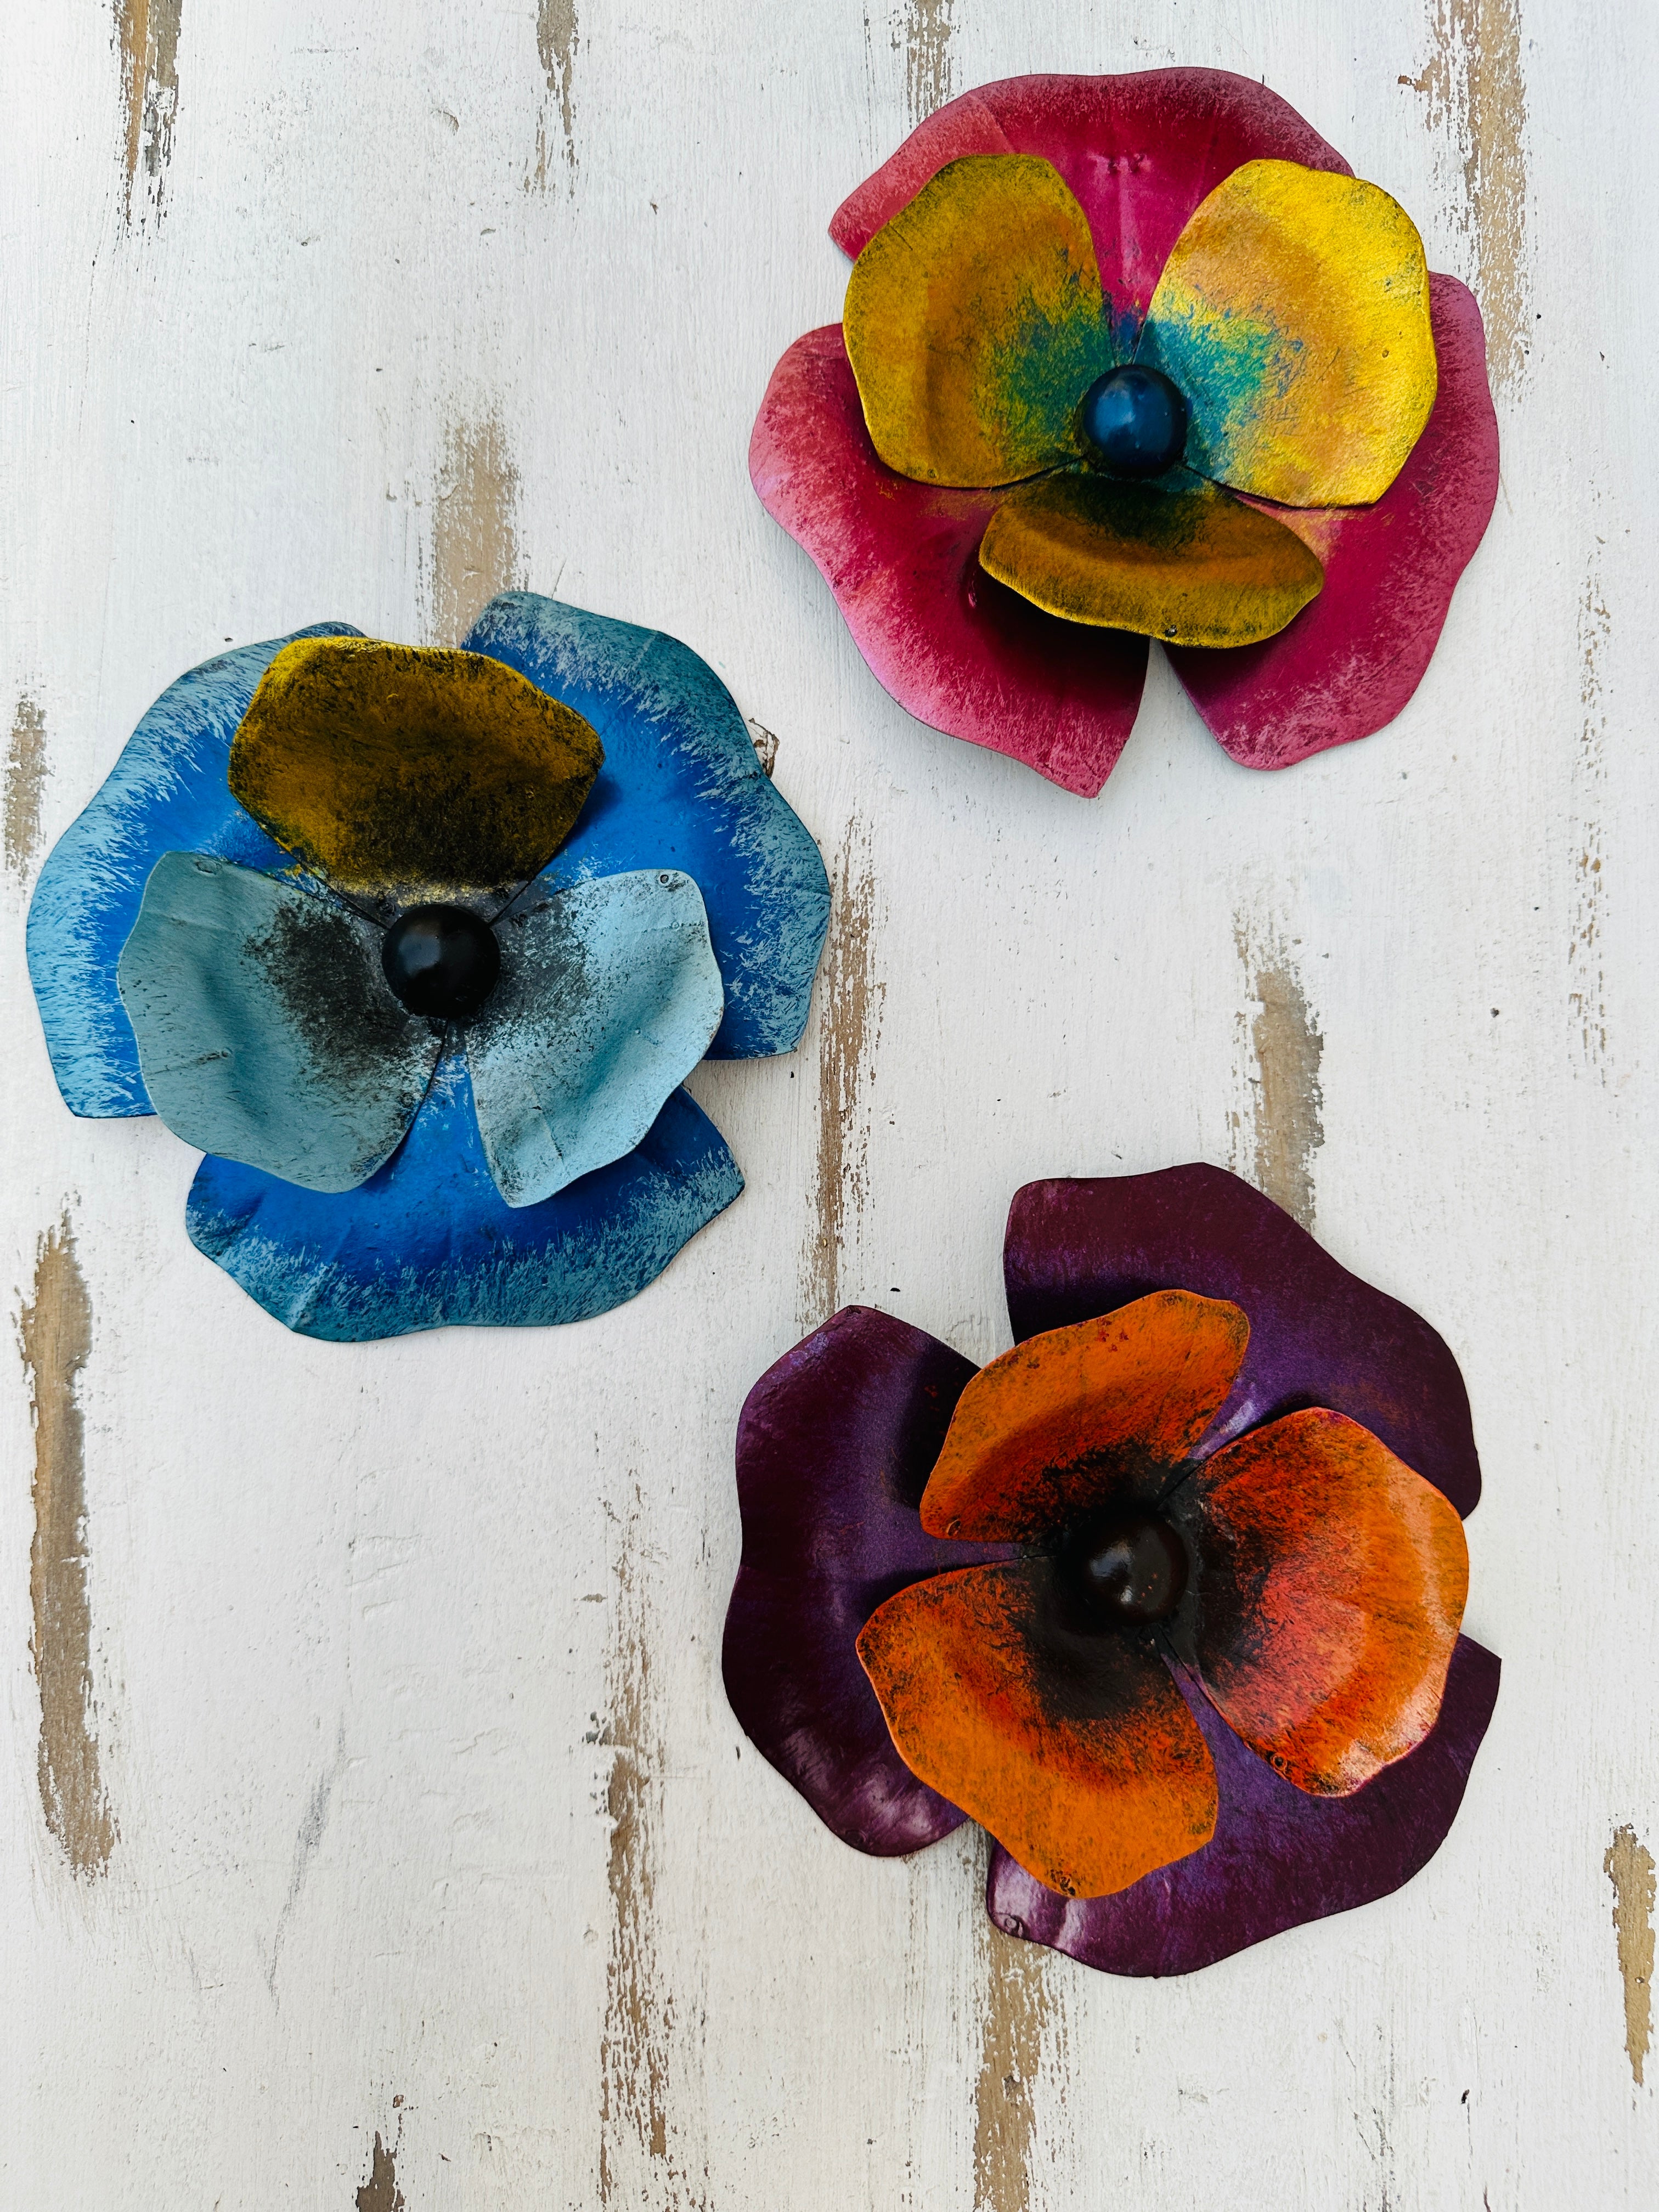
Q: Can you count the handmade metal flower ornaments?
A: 3